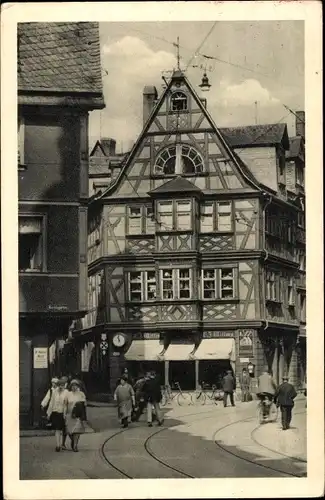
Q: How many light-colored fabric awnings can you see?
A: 3